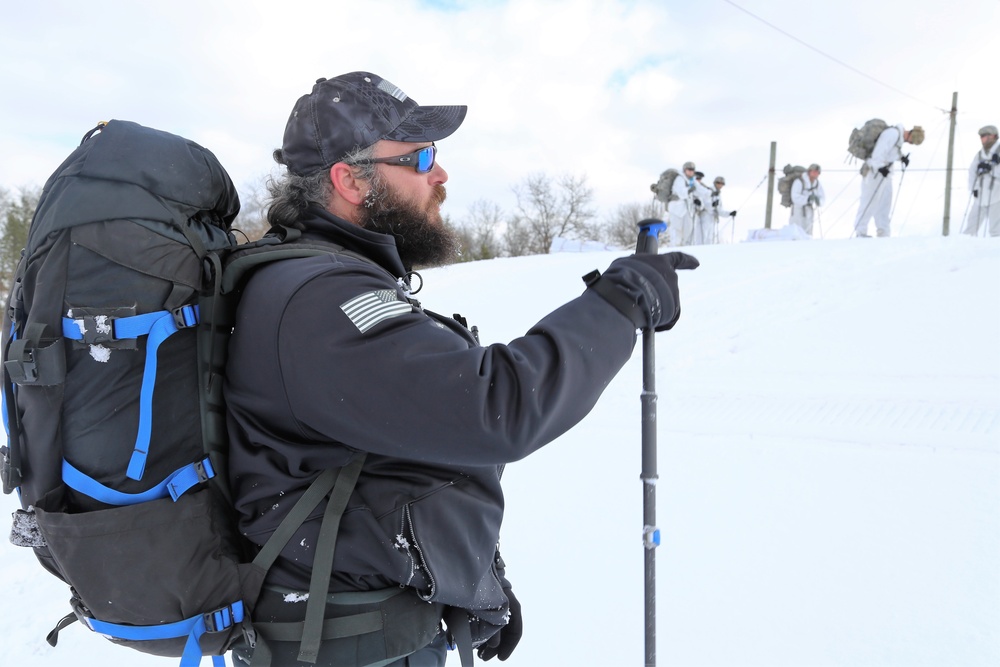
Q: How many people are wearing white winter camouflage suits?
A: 6